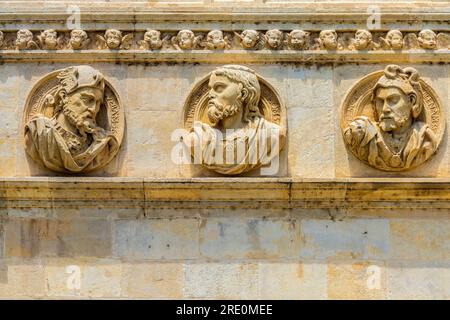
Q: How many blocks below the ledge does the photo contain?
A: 12